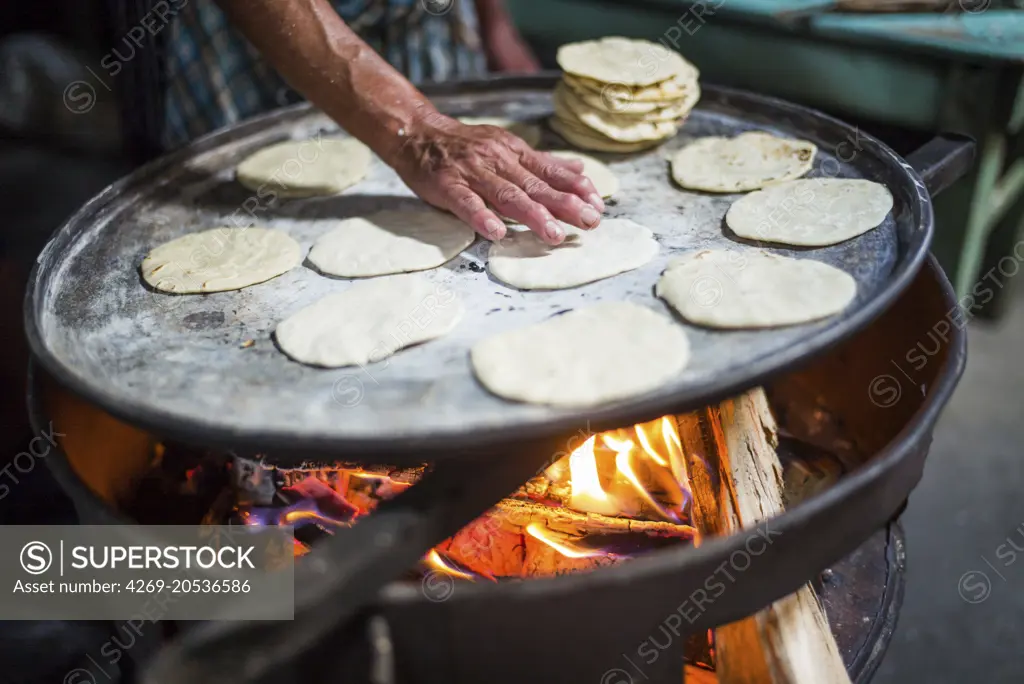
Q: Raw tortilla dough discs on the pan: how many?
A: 11